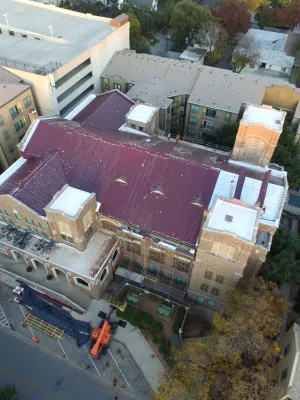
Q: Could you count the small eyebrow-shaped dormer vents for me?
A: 3